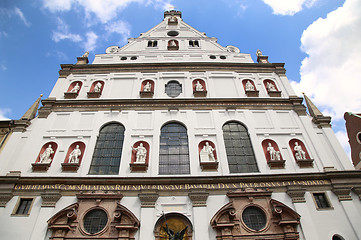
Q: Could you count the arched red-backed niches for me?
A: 14